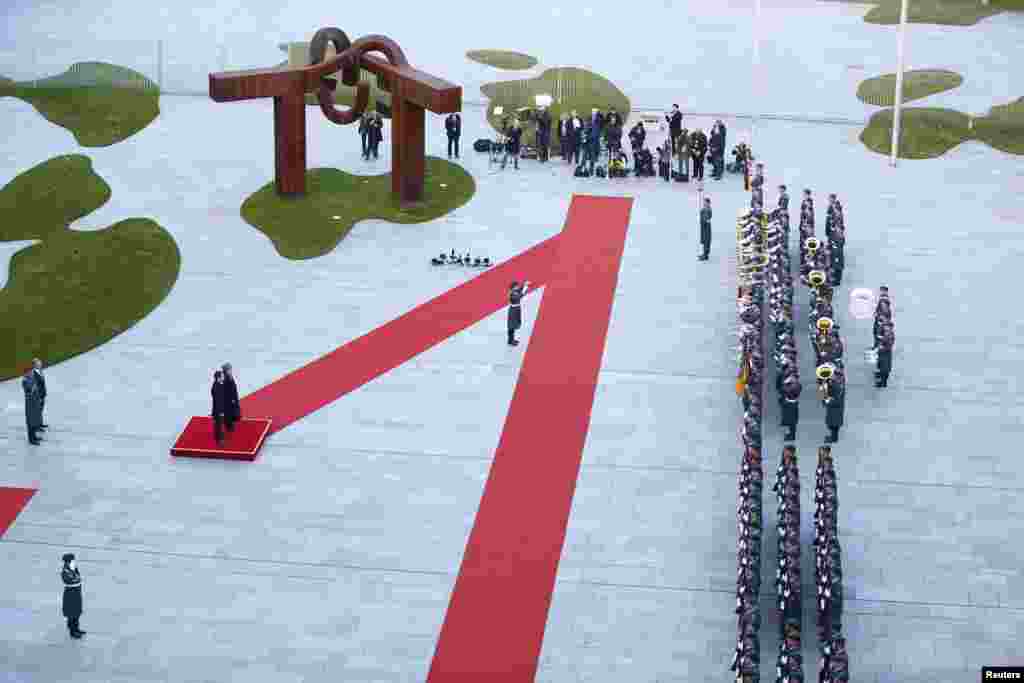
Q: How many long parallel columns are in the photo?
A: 3